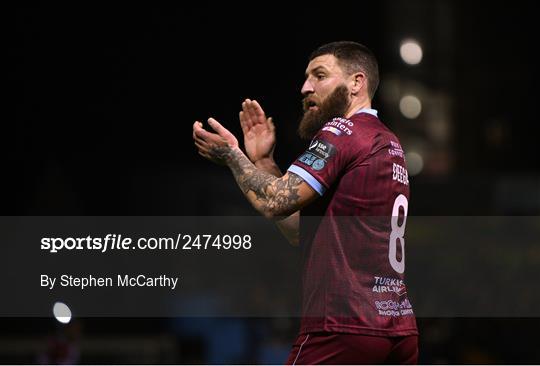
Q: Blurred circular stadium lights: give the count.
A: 4